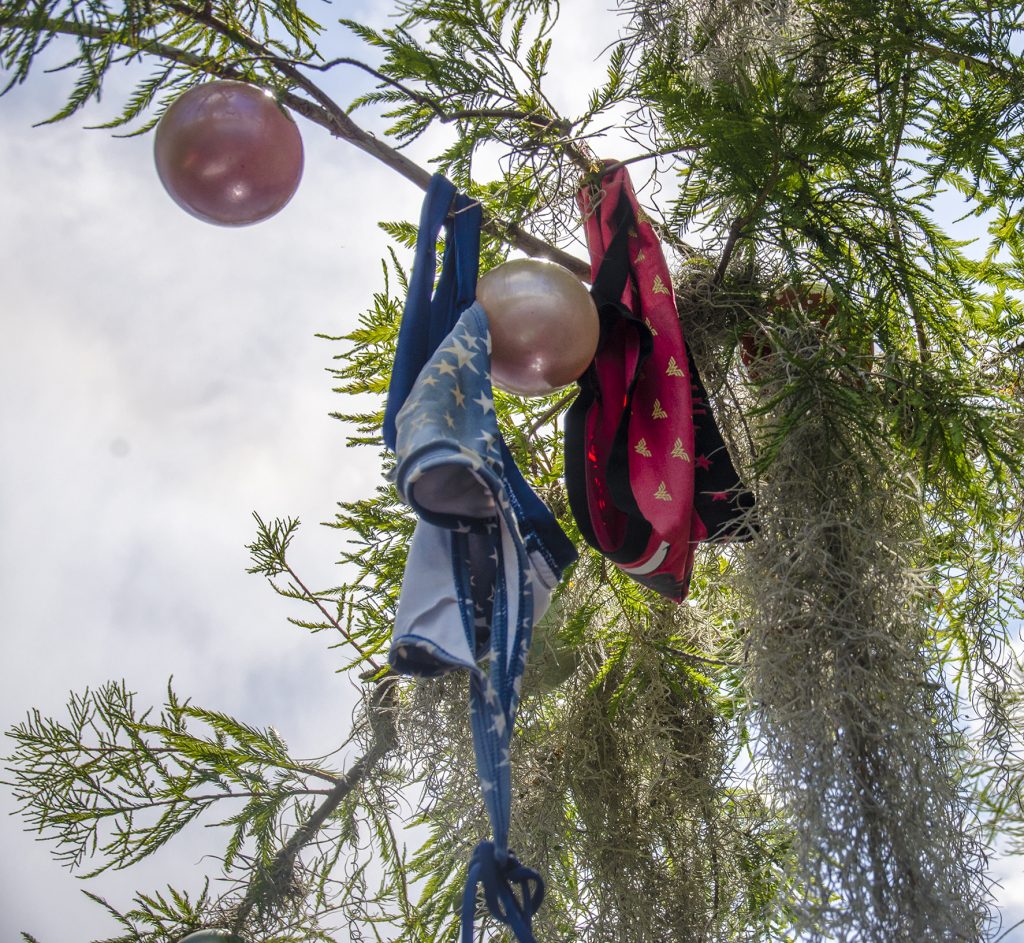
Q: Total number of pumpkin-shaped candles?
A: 0